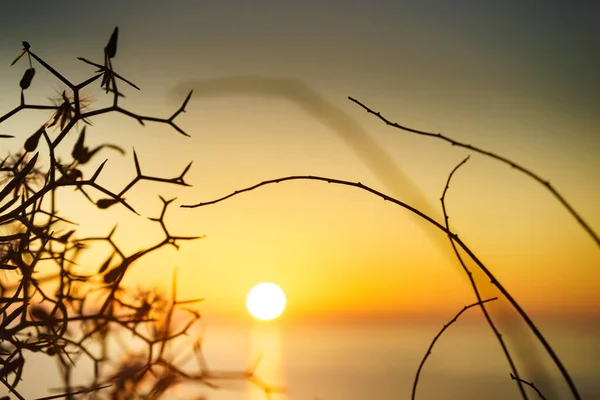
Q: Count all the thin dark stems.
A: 5